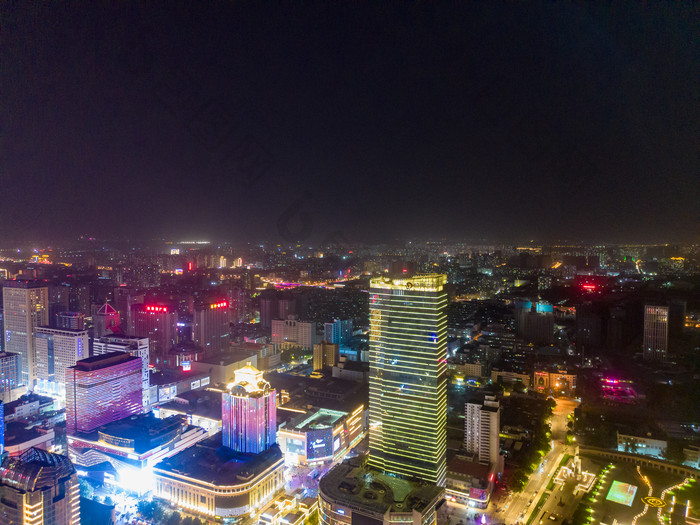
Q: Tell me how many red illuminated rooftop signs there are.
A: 3